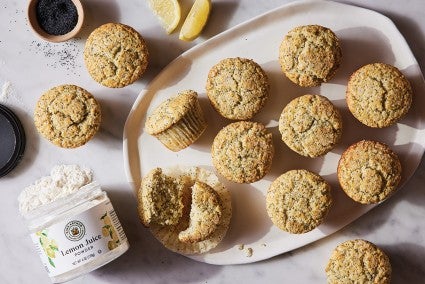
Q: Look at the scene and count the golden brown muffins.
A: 12